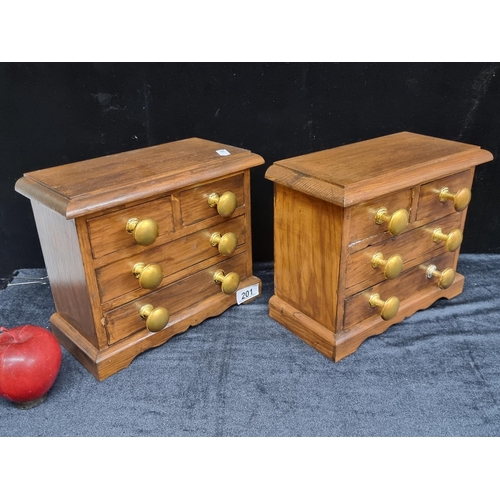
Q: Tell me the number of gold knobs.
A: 12